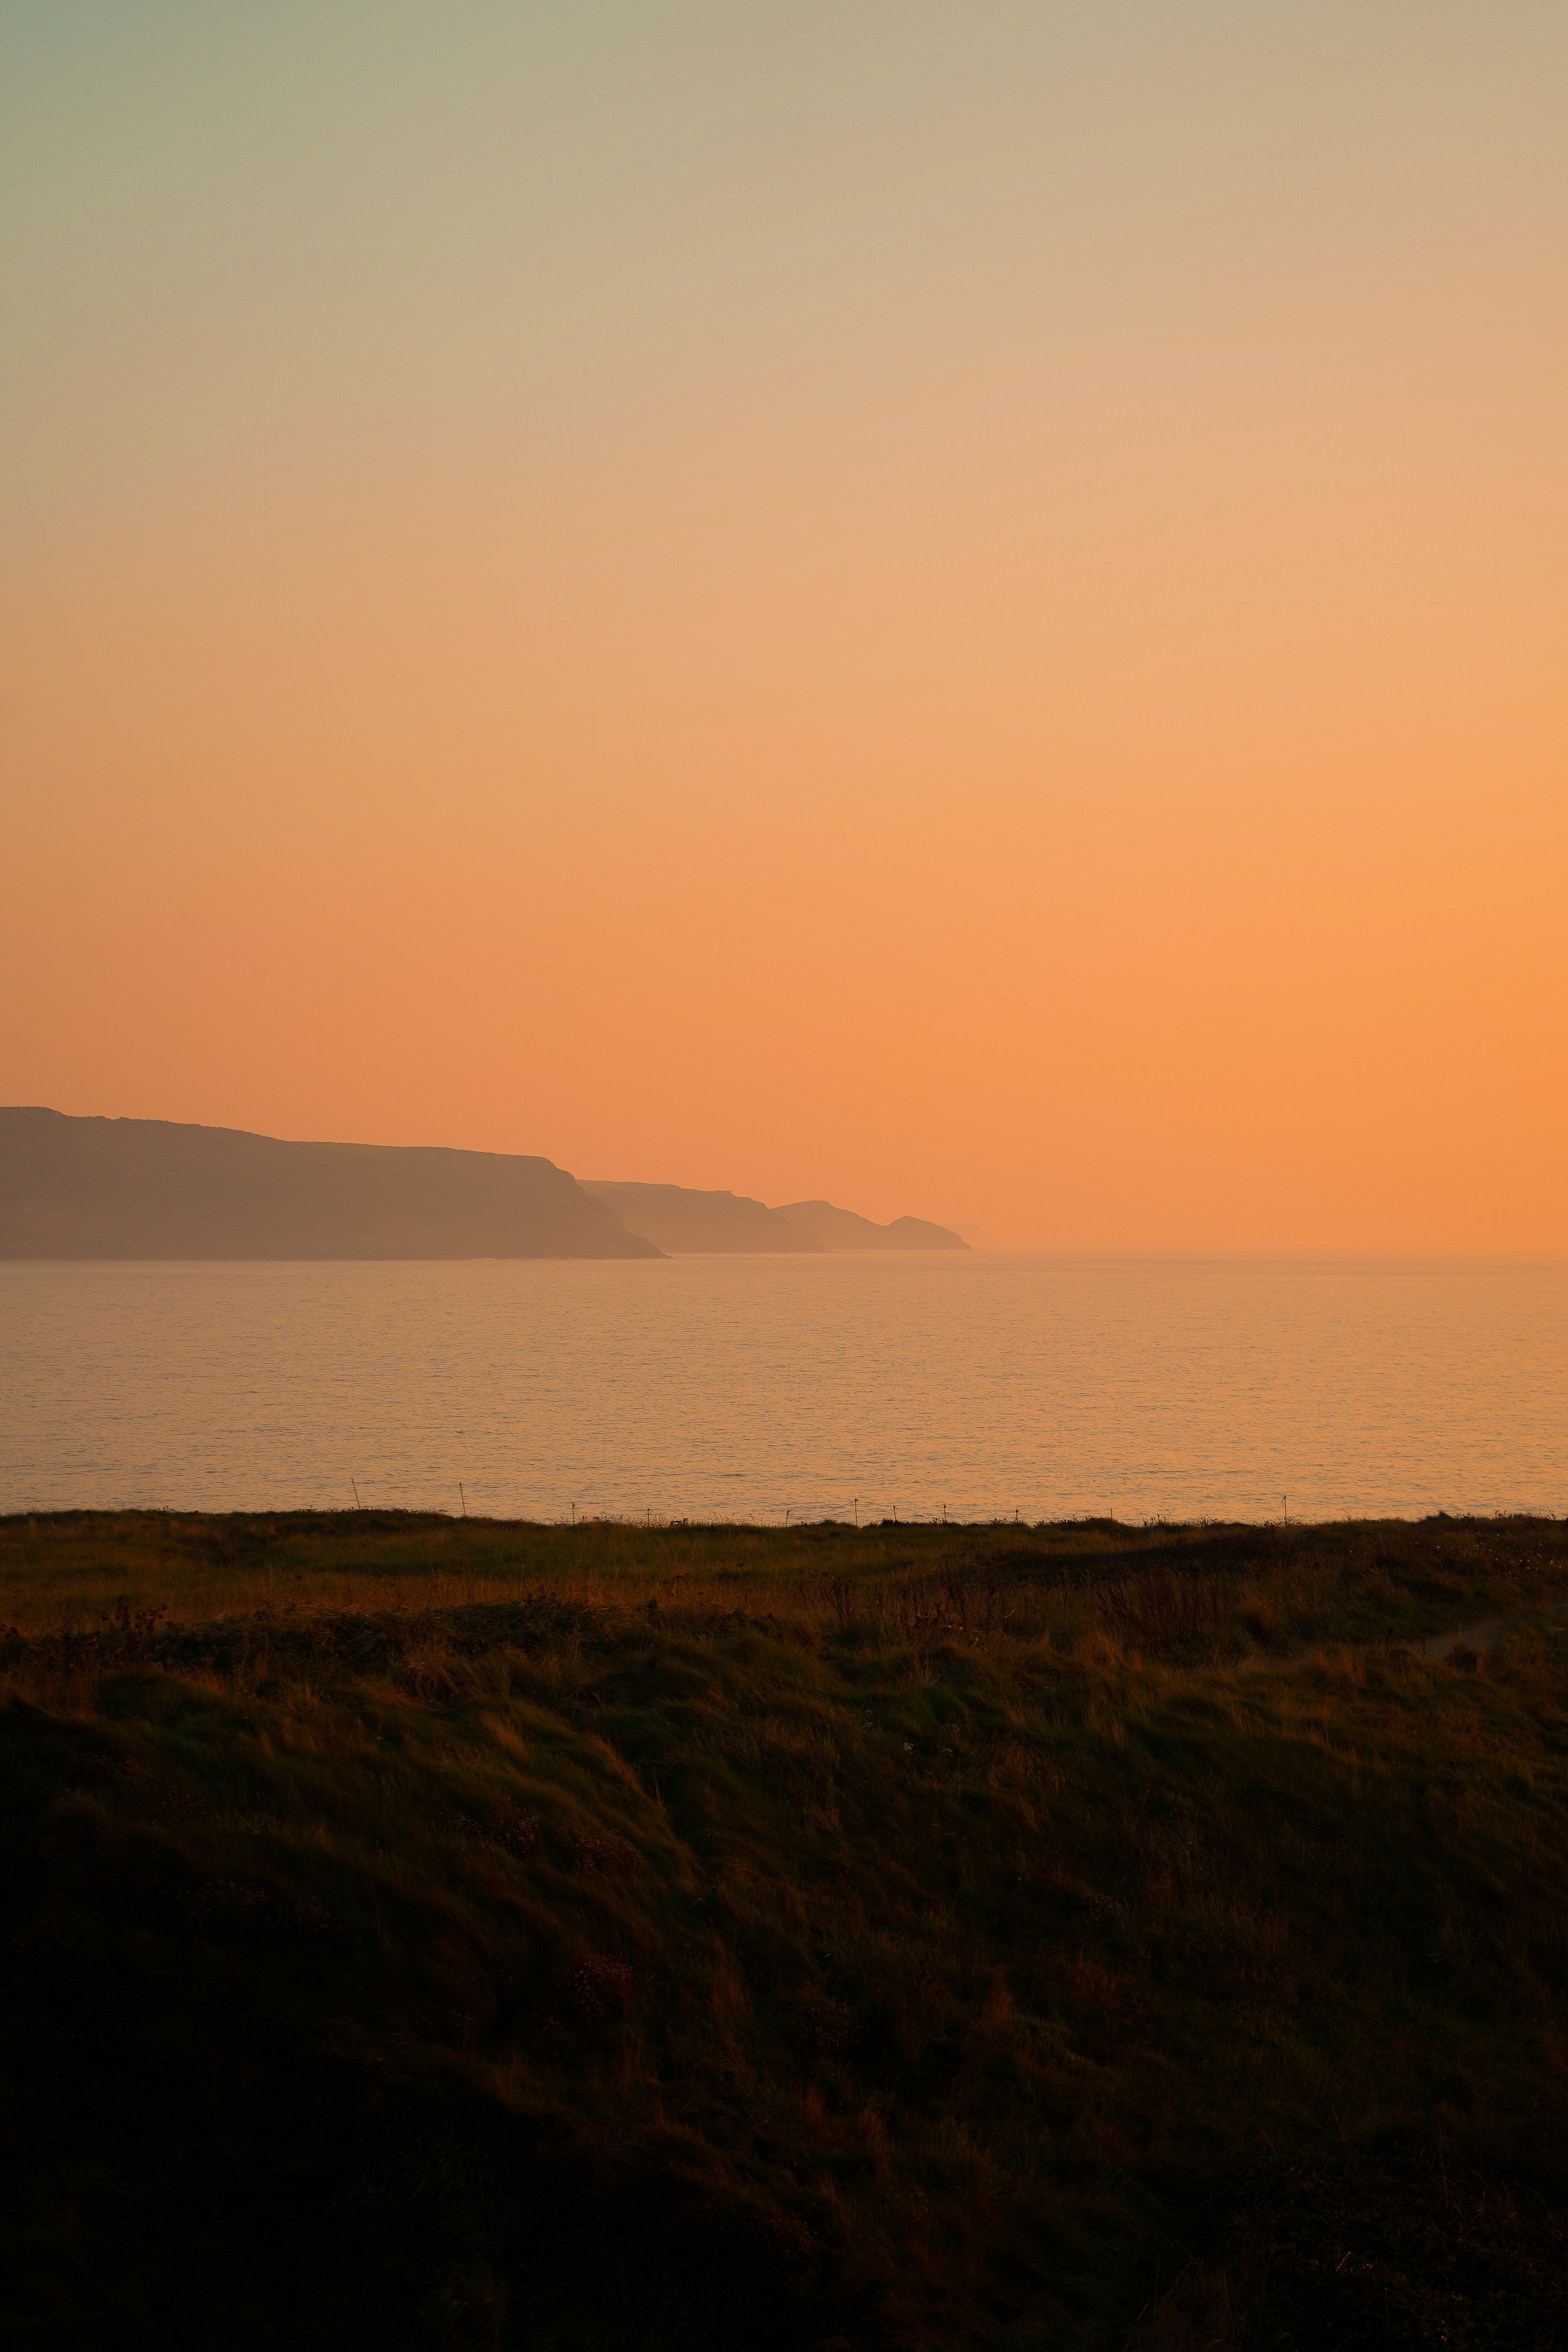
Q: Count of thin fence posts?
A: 11